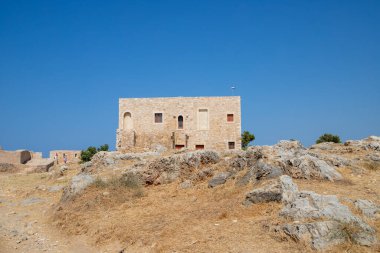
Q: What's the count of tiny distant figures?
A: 2